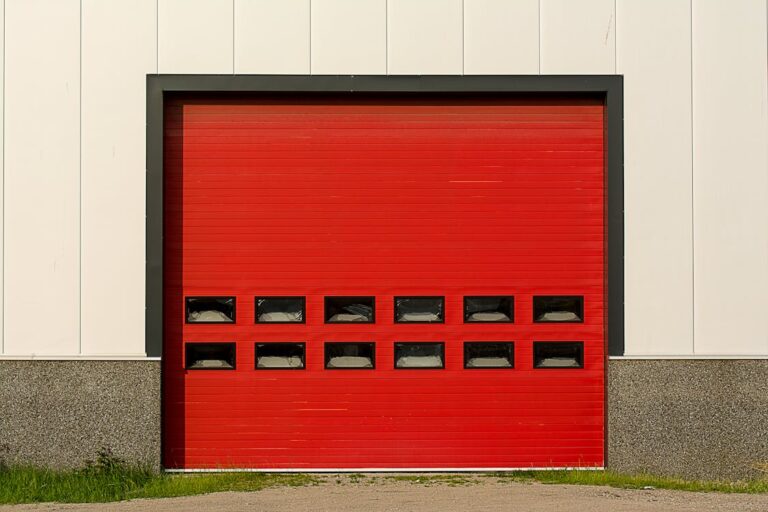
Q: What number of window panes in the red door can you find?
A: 12